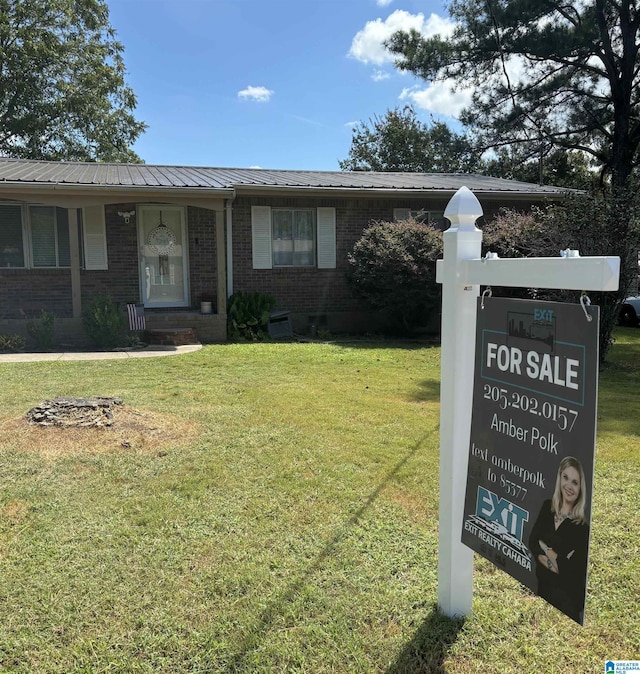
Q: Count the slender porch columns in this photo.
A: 2